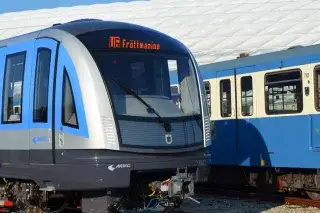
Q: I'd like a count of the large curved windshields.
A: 1